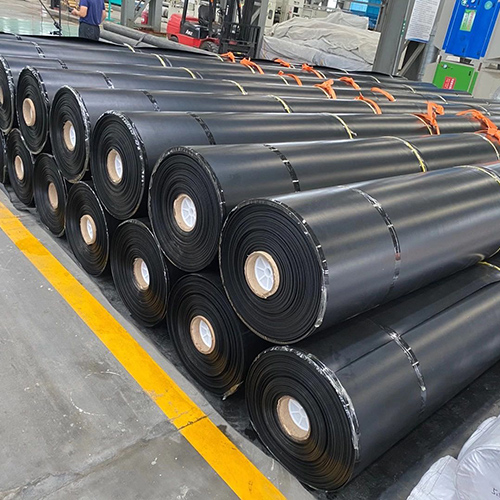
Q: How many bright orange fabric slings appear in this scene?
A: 12